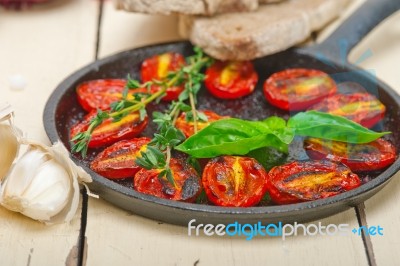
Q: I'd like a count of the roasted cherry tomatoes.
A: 12